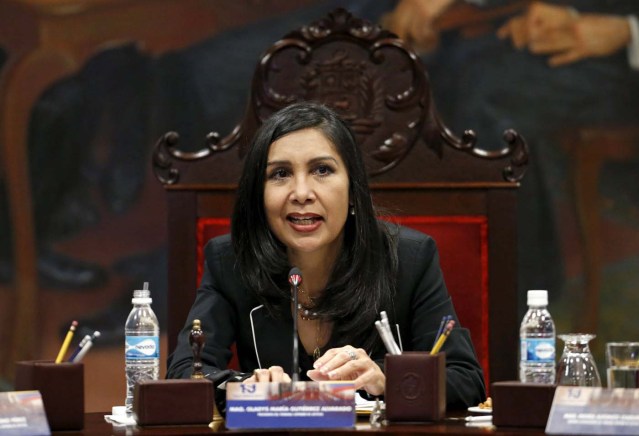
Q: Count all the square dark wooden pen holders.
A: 2